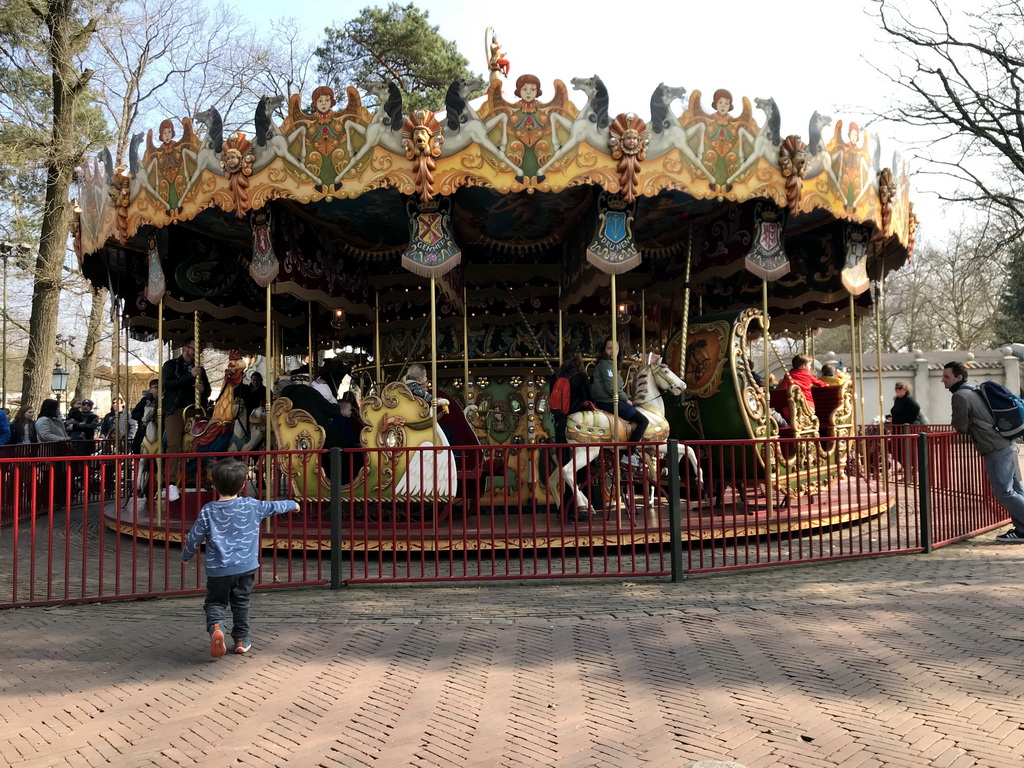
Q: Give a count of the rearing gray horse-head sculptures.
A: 12